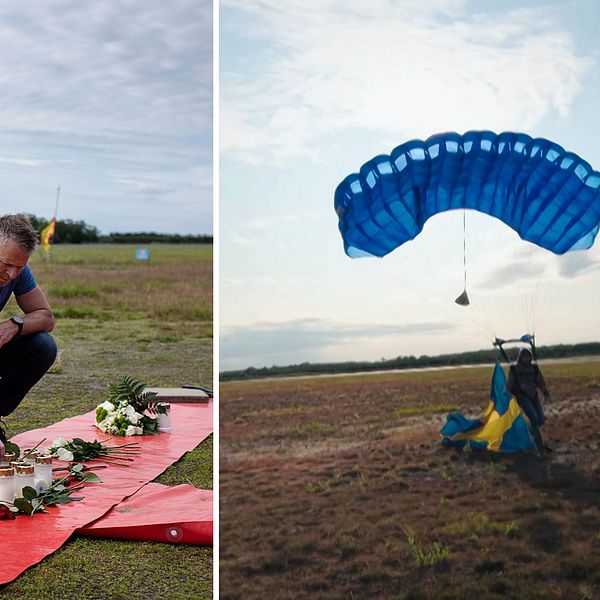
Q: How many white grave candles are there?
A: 7